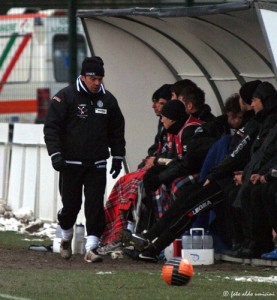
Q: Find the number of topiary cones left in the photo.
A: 0